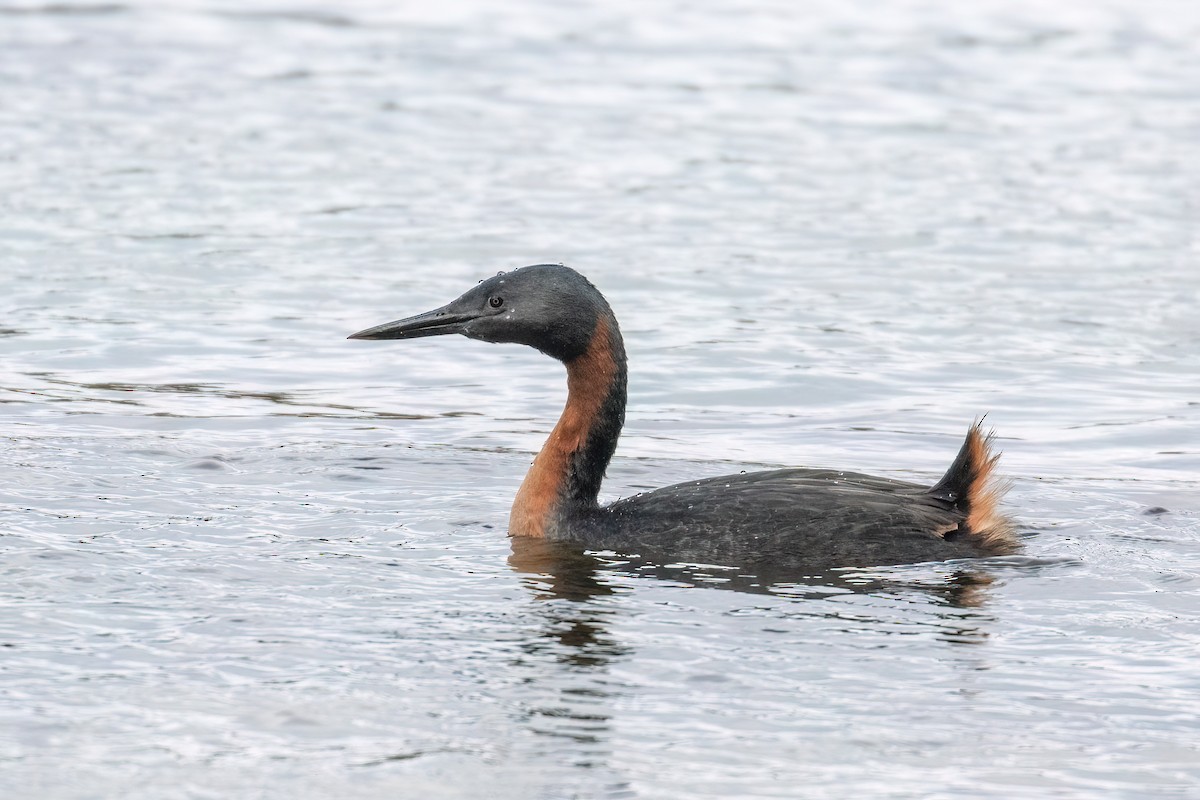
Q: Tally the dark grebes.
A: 1